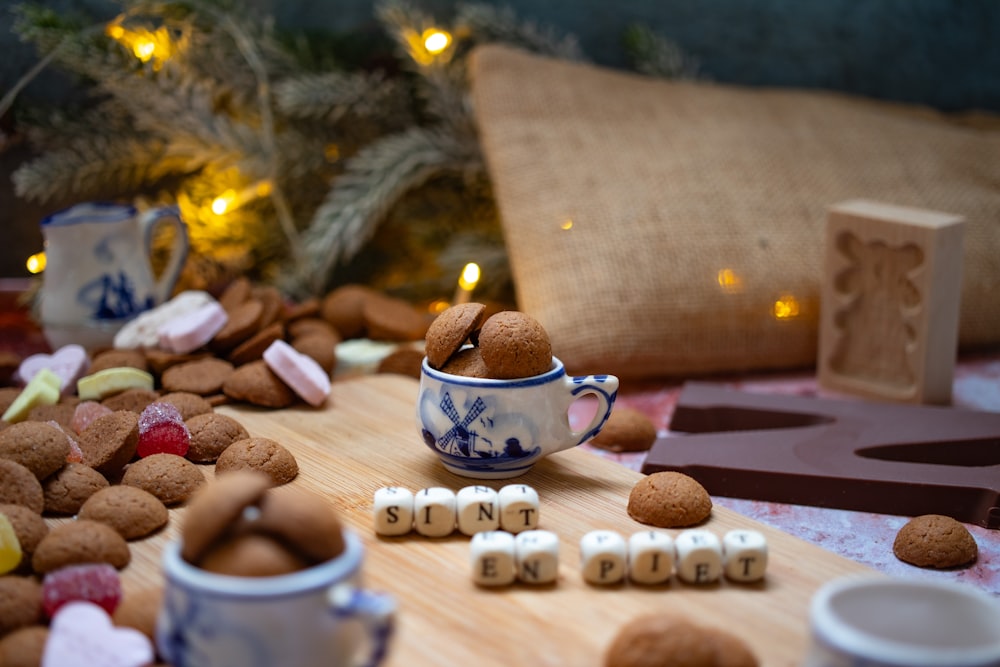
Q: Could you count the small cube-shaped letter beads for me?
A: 10